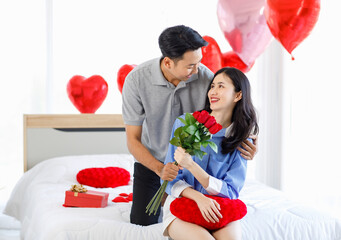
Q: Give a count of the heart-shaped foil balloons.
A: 6